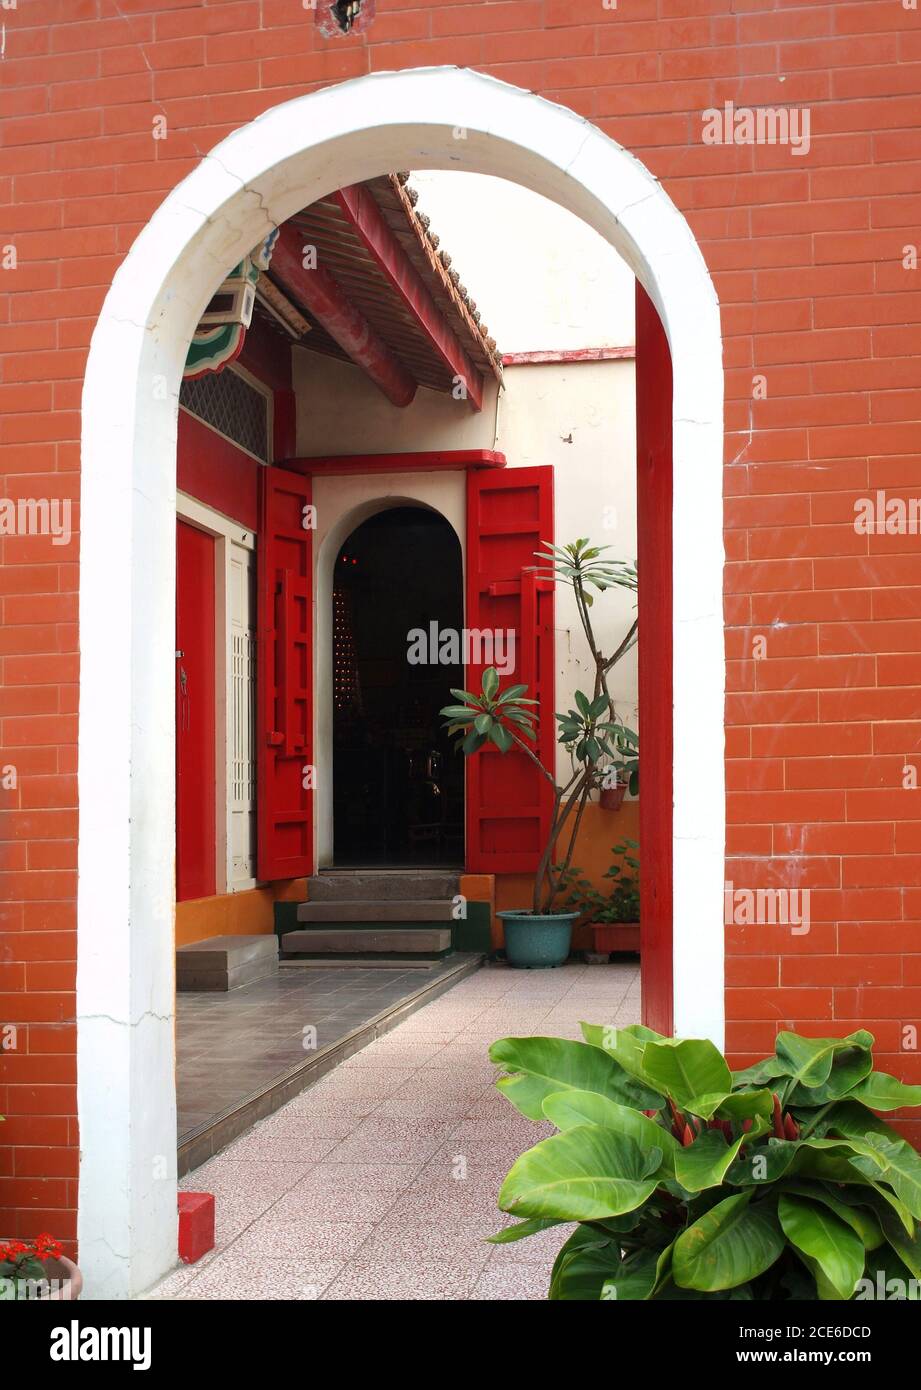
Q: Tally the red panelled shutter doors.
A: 2